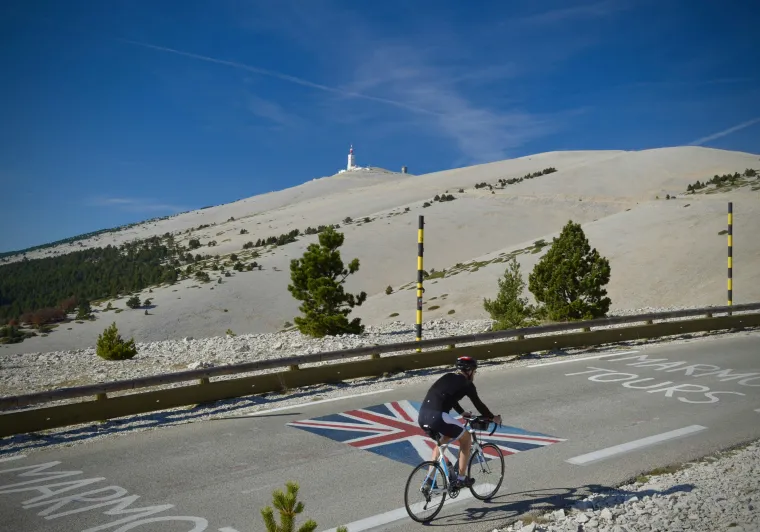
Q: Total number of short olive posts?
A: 9